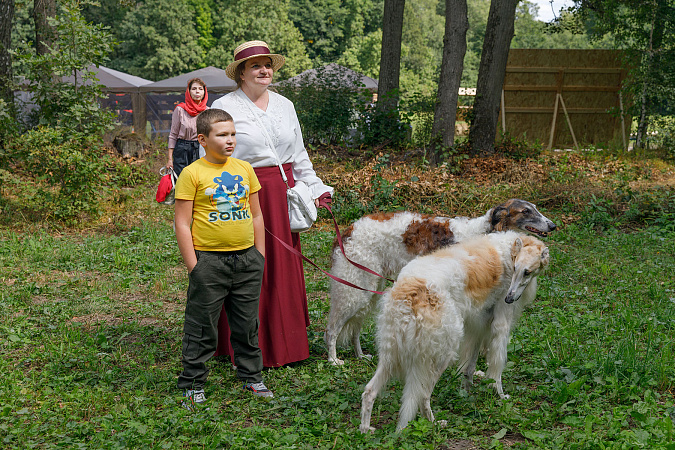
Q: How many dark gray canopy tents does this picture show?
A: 3